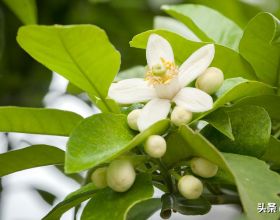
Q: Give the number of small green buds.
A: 8